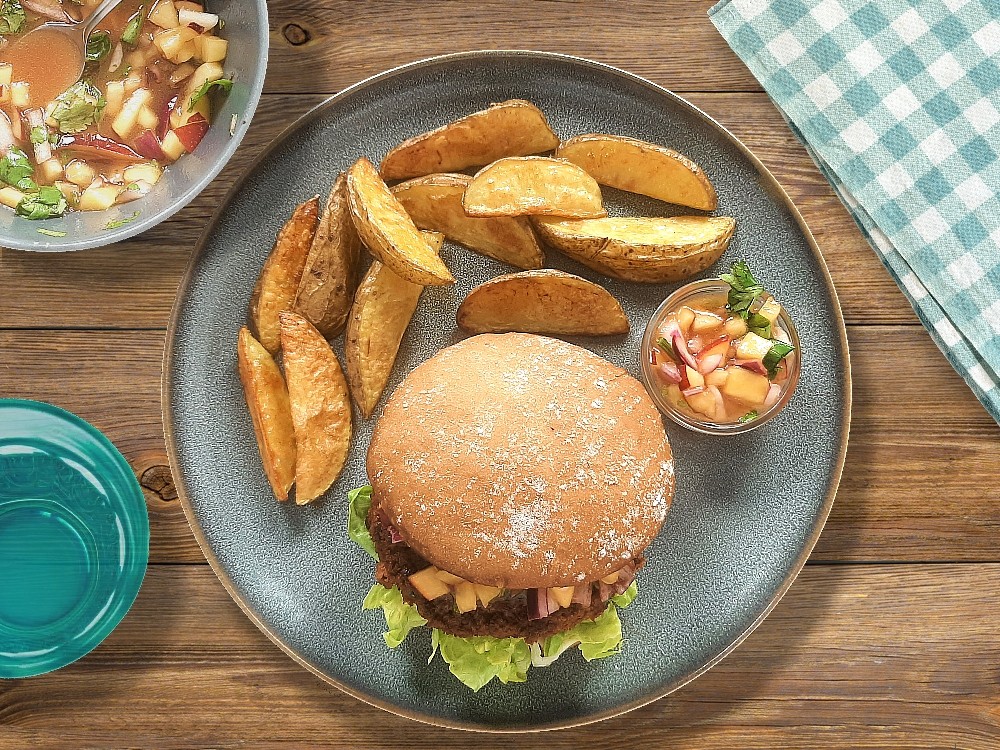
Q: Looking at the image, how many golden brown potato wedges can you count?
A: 12